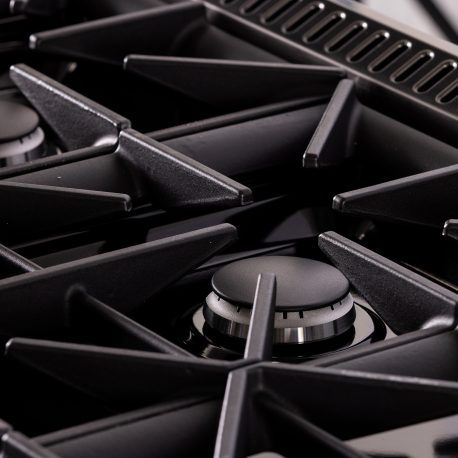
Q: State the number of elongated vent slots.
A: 11